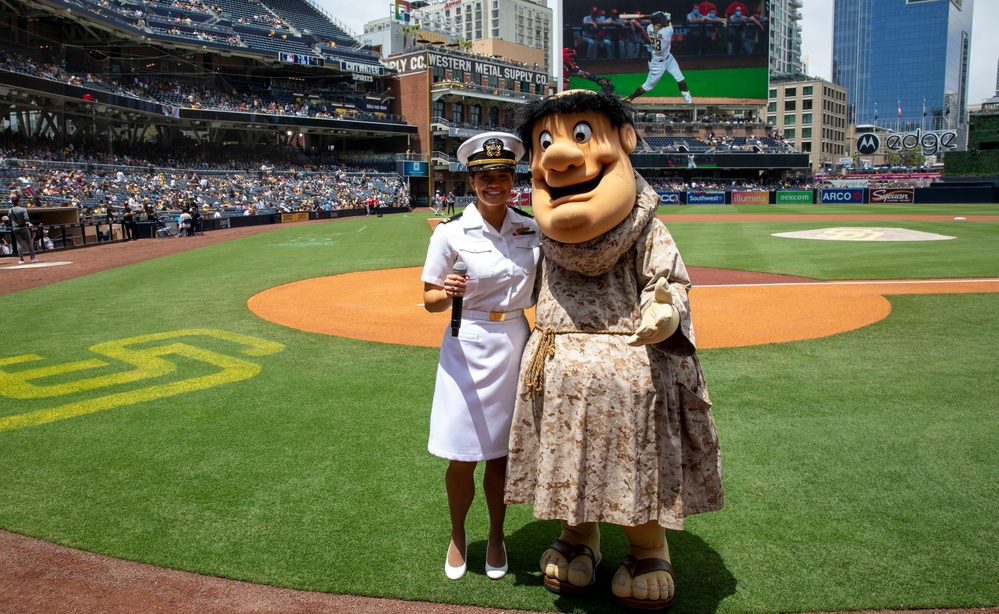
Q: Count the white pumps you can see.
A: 2